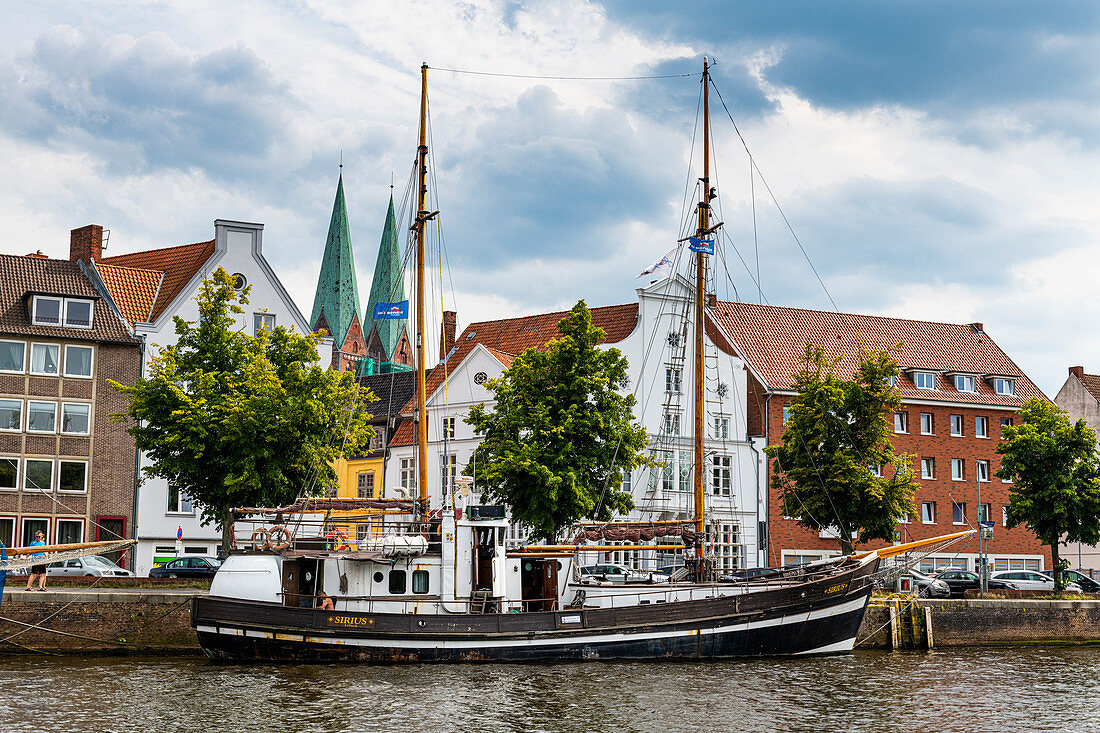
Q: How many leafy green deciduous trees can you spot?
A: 4